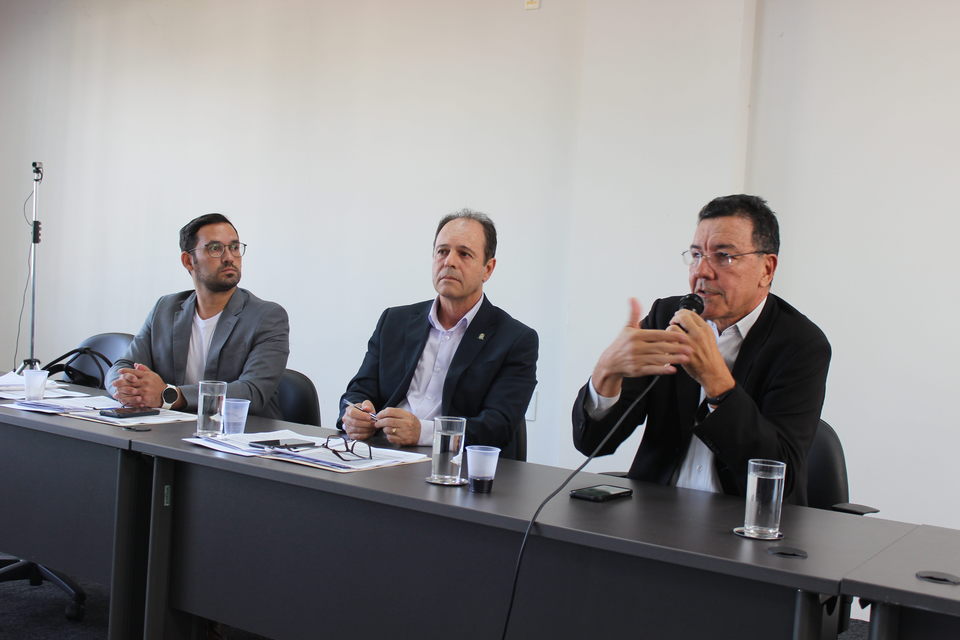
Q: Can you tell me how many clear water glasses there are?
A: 3